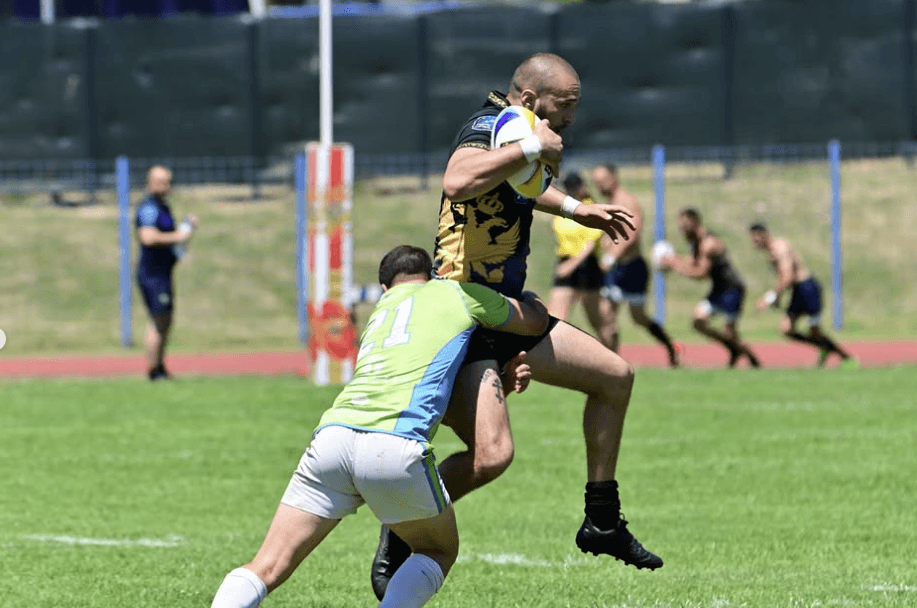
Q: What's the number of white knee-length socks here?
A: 2